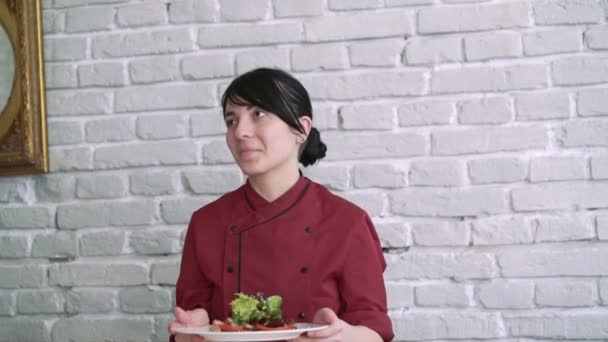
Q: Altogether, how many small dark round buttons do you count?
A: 5